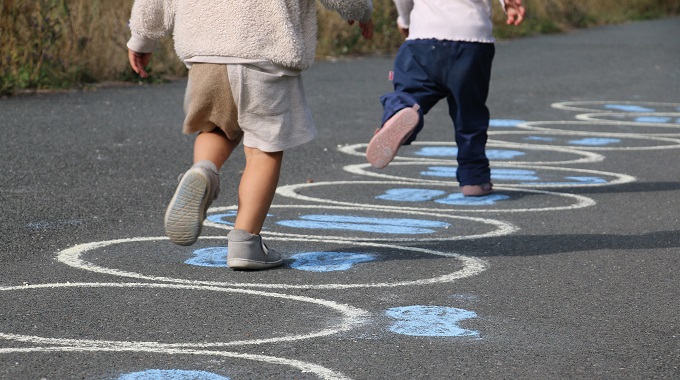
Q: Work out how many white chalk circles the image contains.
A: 11